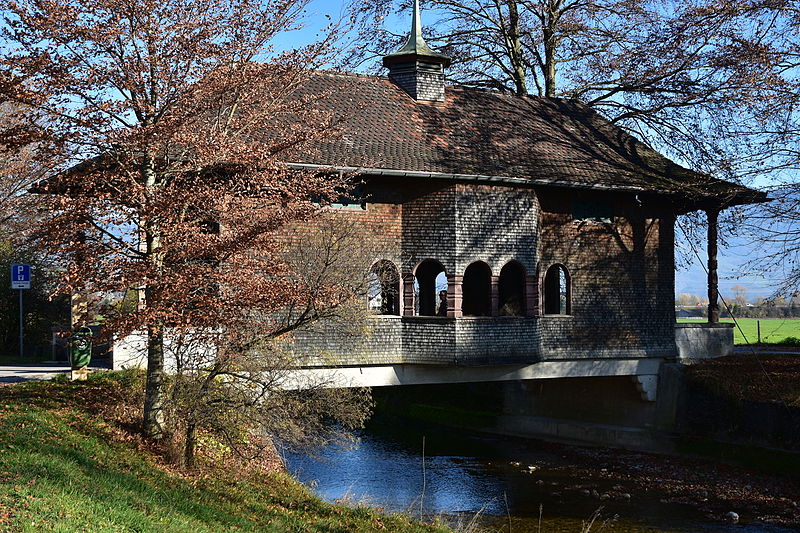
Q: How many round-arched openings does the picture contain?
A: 5